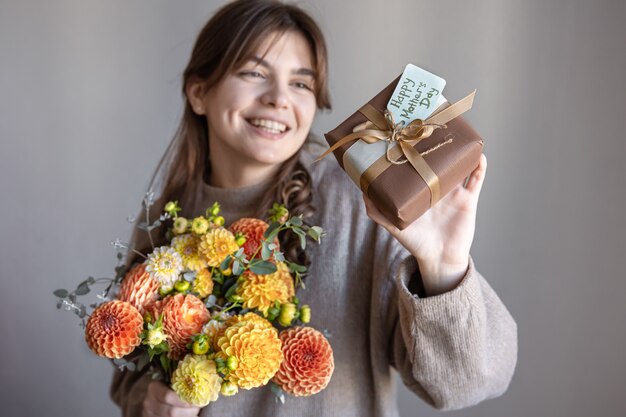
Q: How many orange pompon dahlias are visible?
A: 5